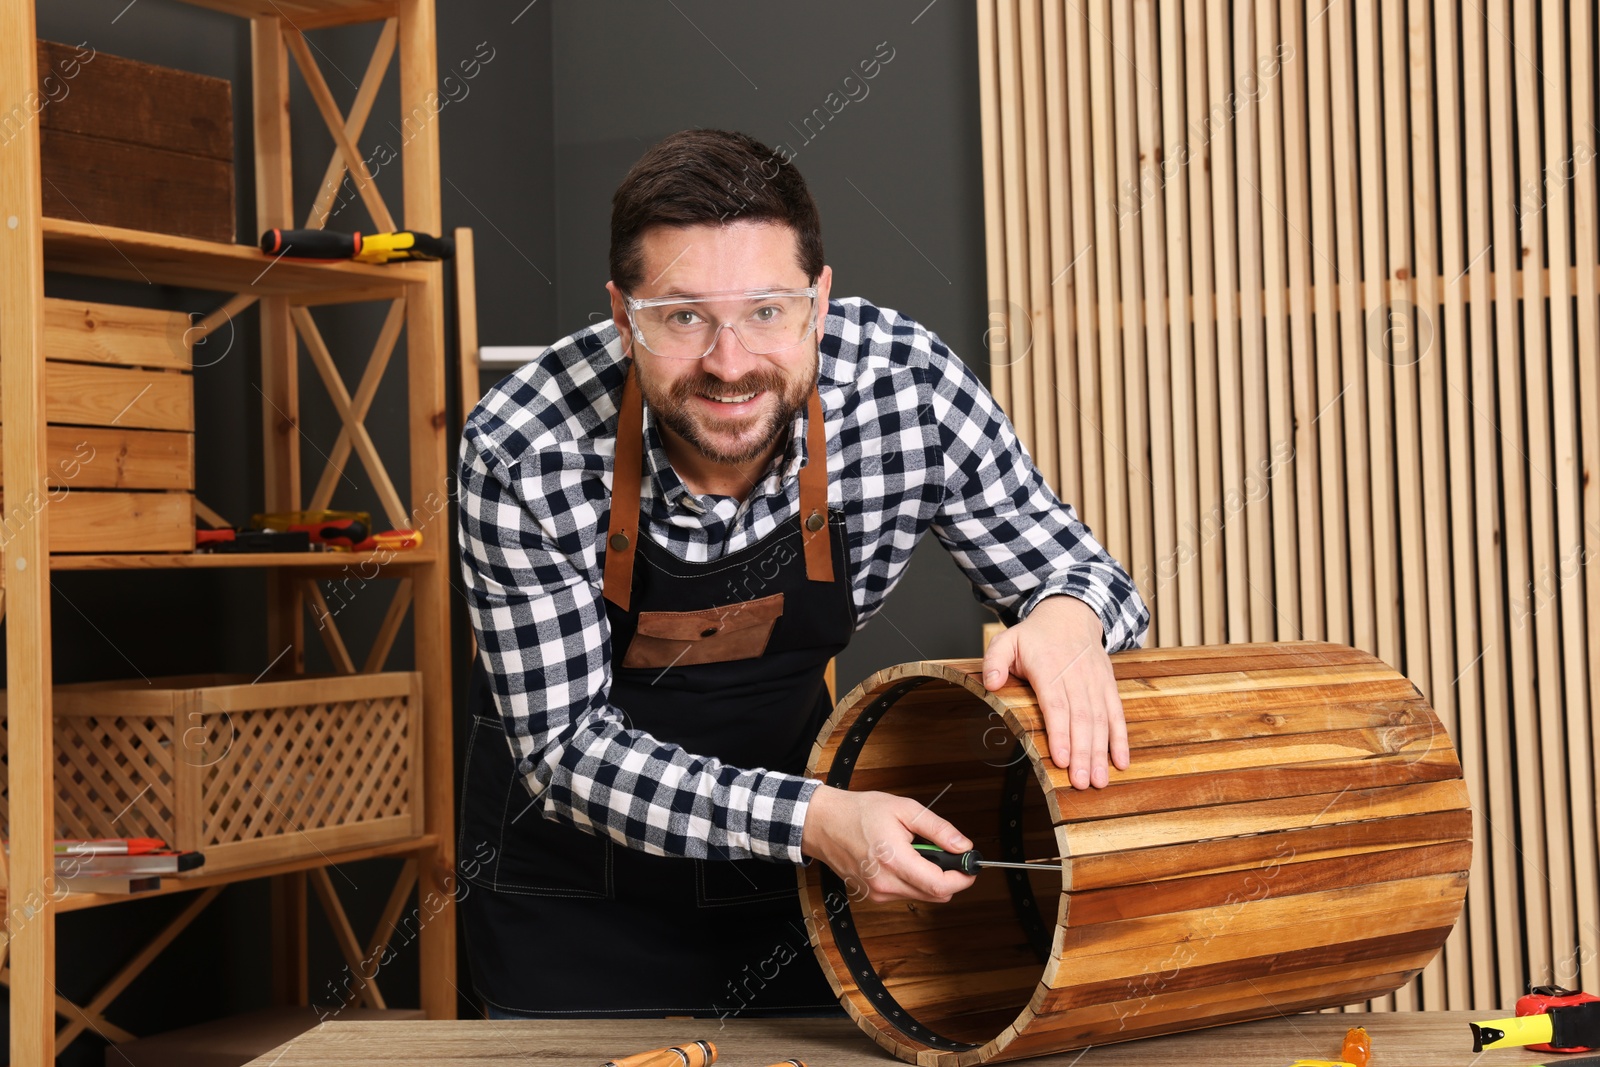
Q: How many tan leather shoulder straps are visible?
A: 2